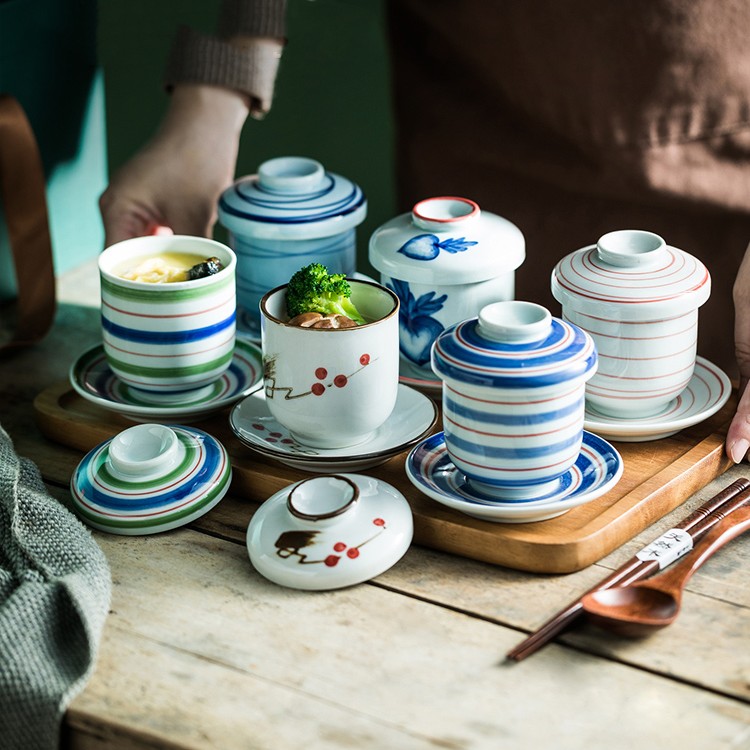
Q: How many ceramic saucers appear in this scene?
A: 6